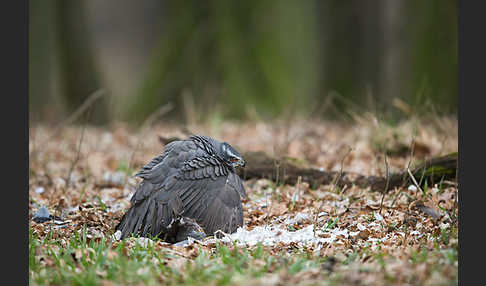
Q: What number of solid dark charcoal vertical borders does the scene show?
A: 2